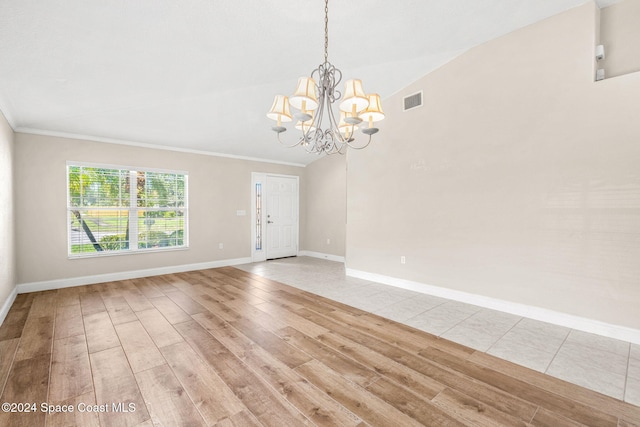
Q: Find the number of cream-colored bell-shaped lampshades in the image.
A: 6